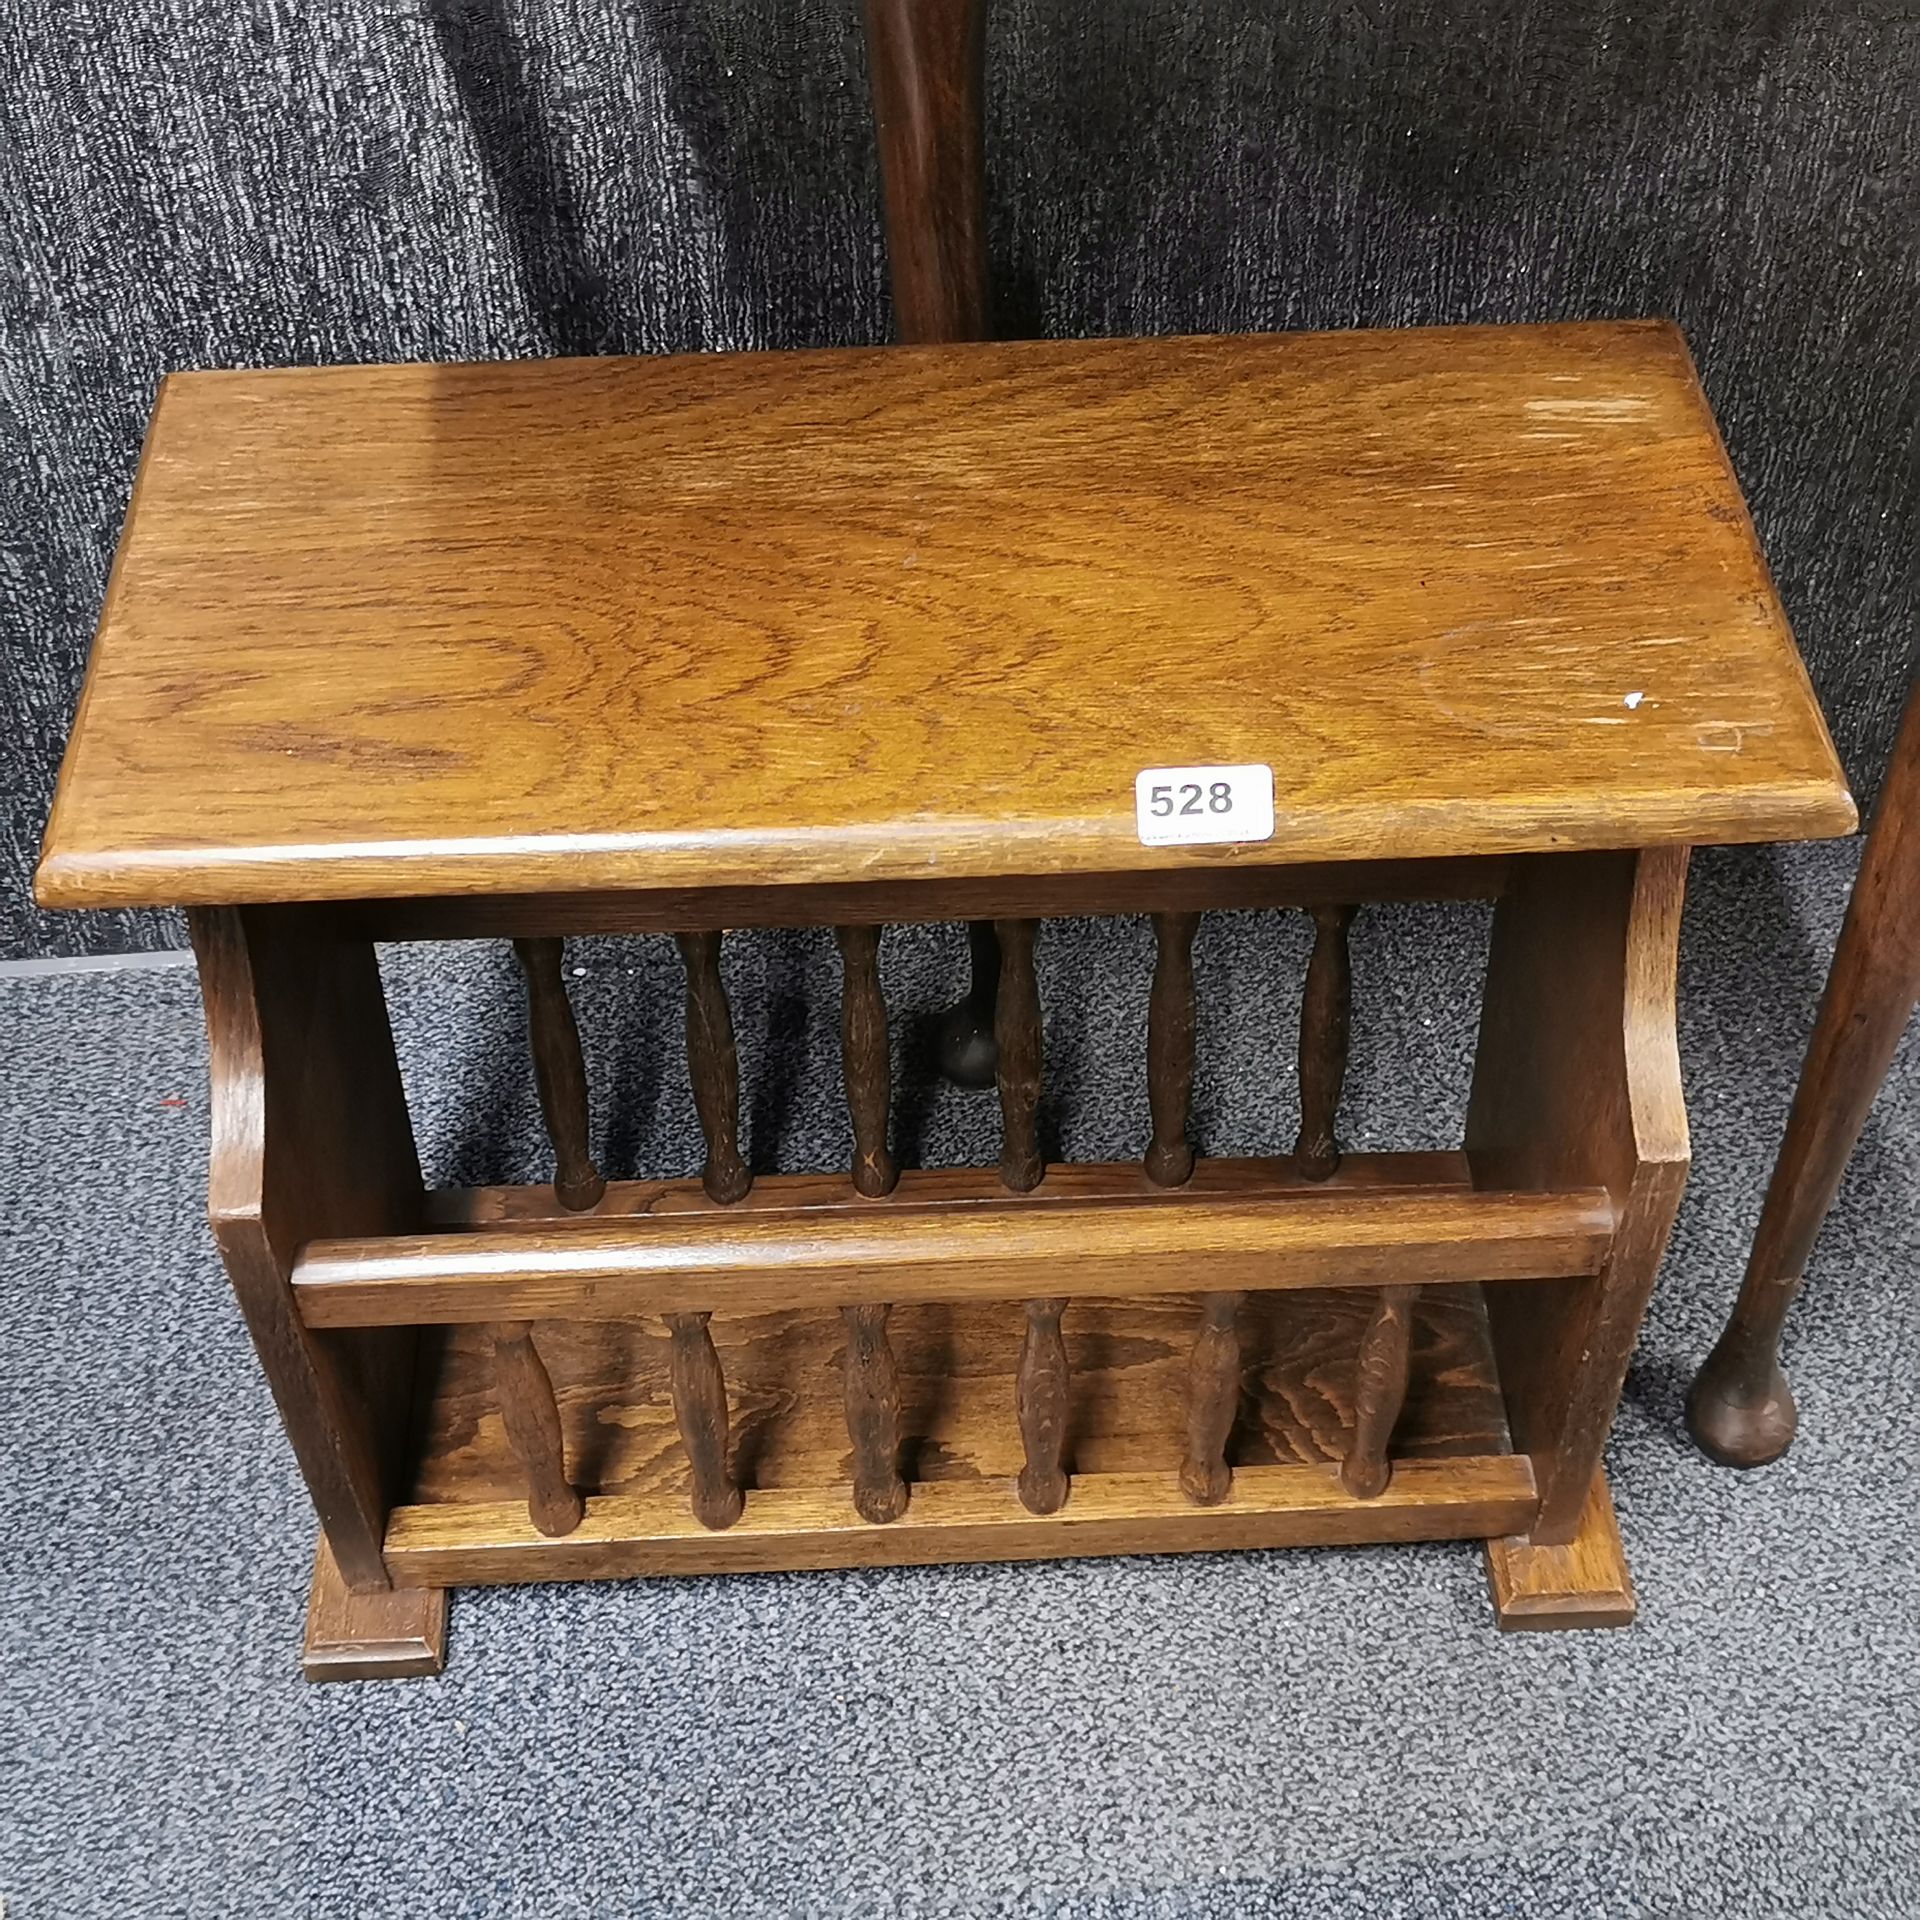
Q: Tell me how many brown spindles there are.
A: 12